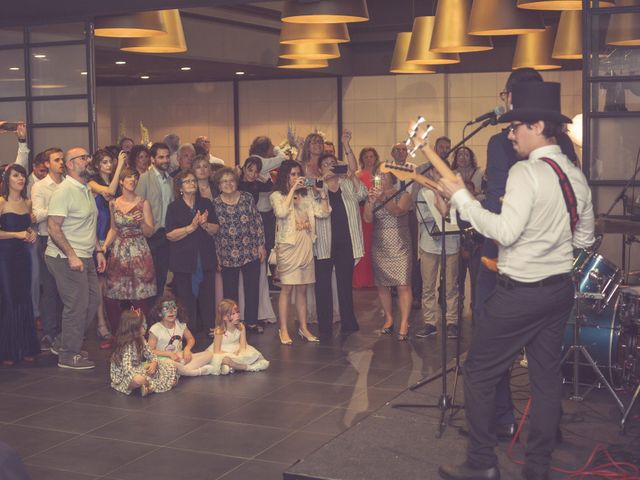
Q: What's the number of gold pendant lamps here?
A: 14